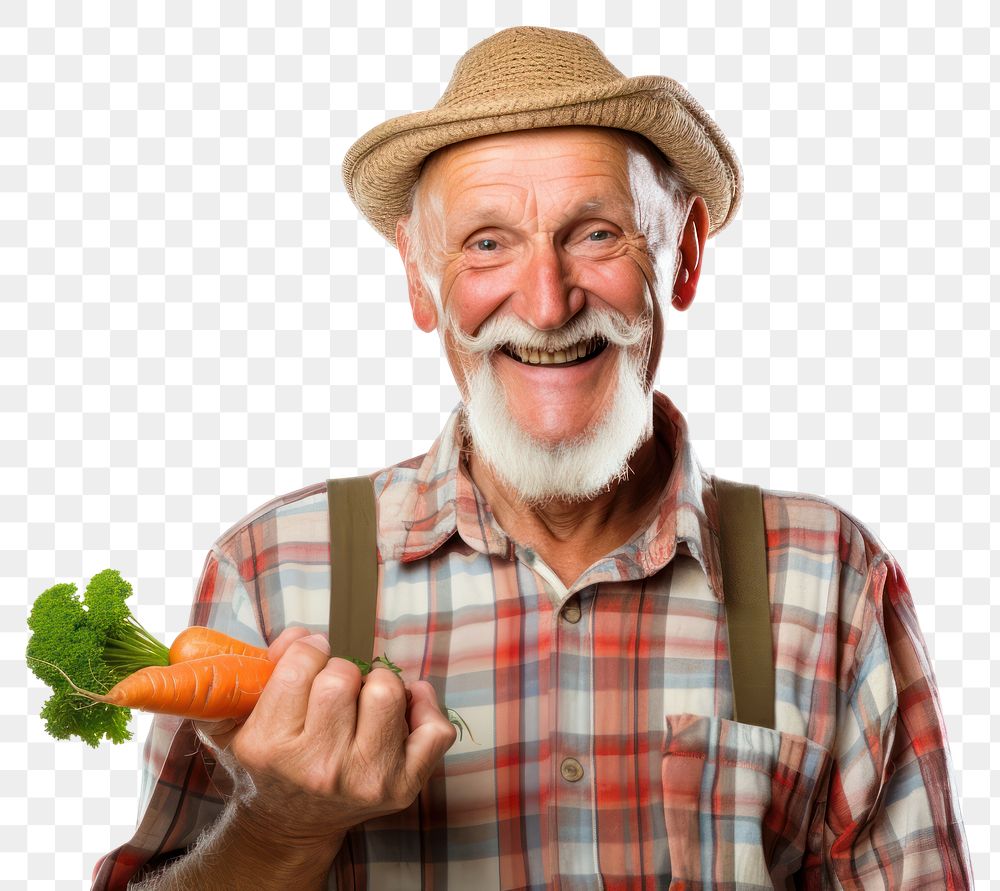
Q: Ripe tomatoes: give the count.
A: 0